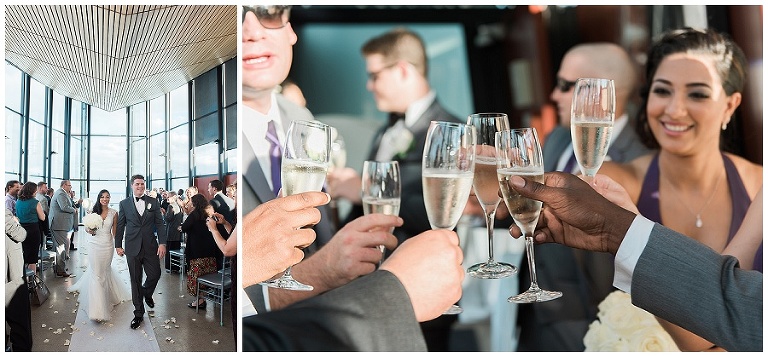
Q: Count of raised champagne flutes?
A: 6